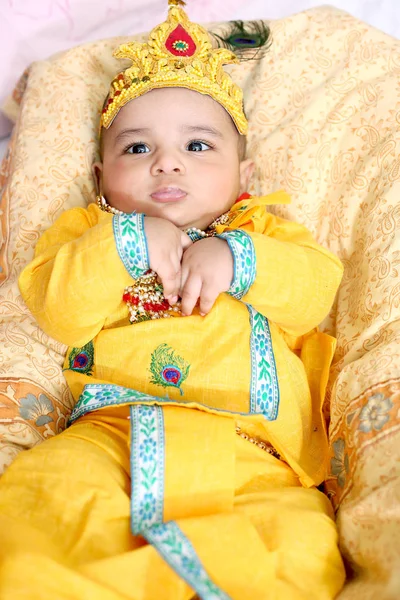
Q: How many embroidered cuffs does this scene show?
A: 2